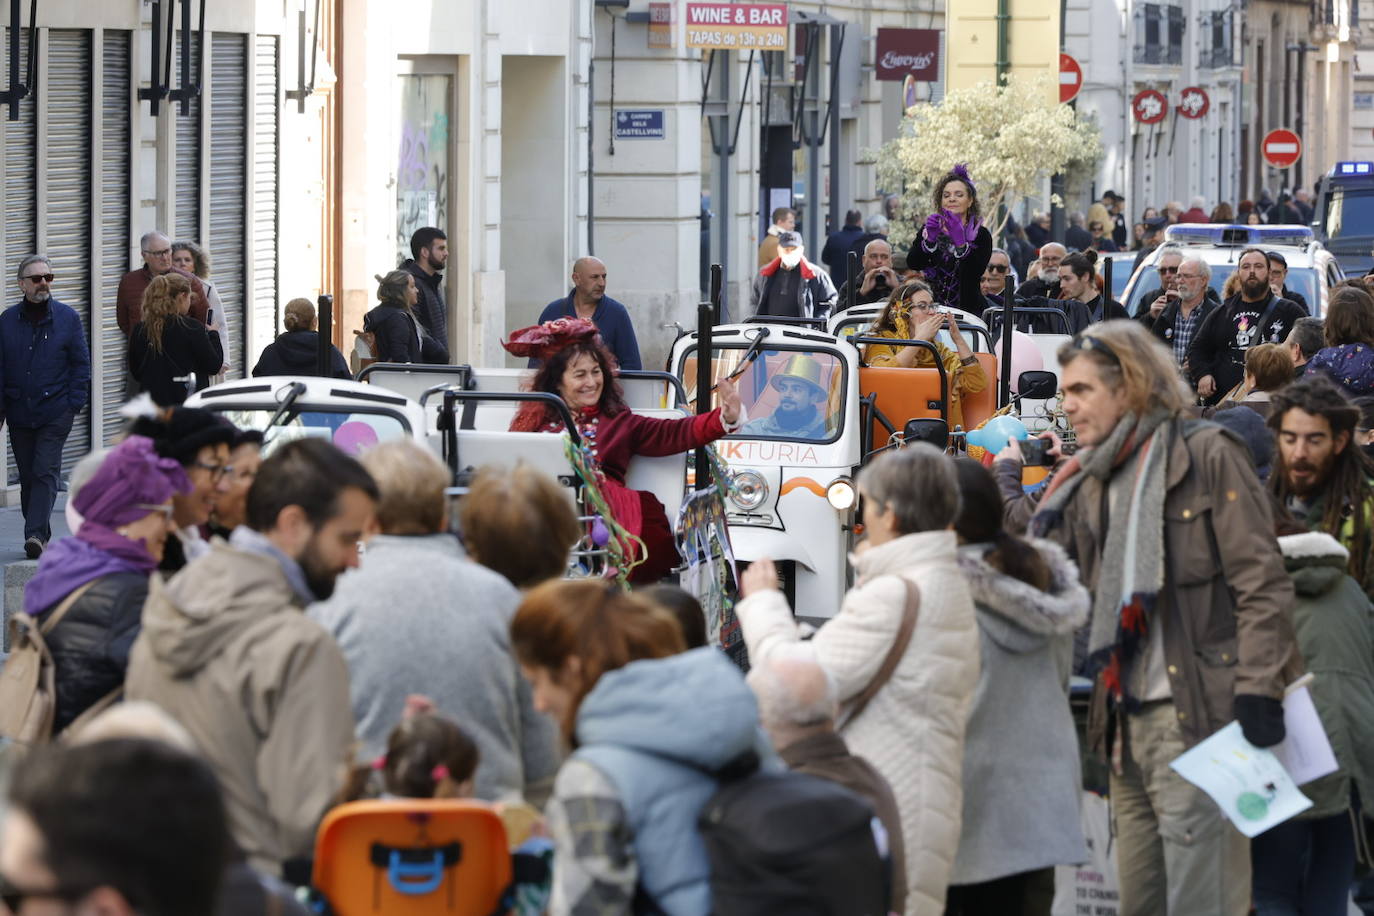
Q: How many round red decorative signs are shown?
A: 2